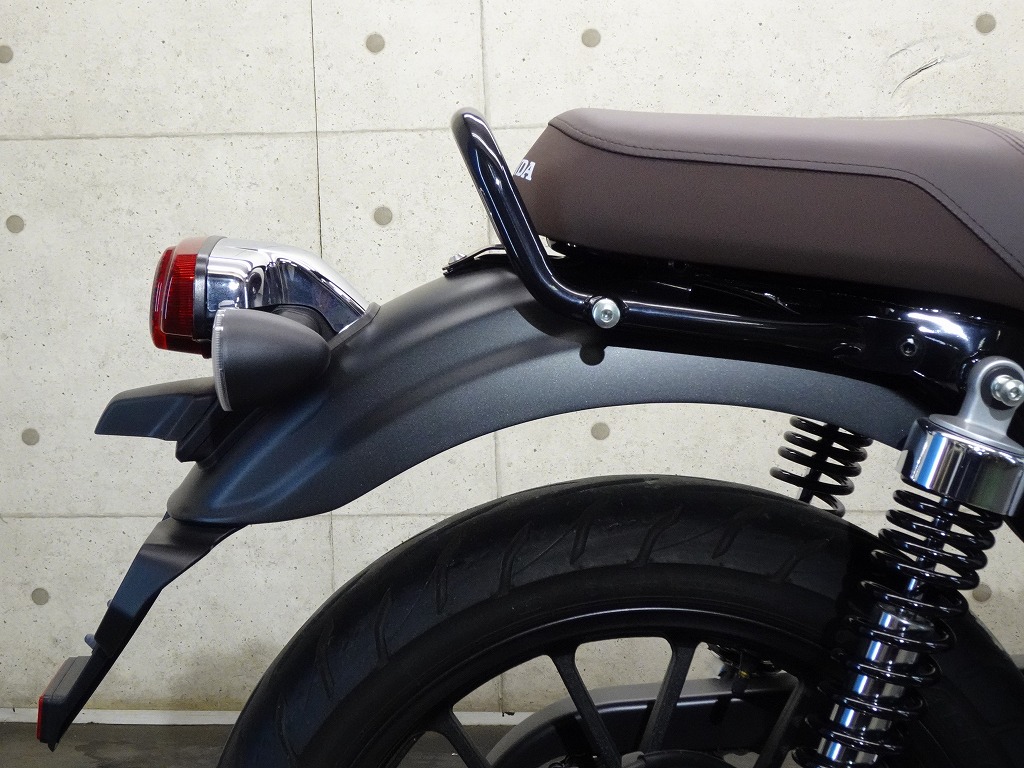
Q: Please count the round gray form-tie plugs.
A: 10